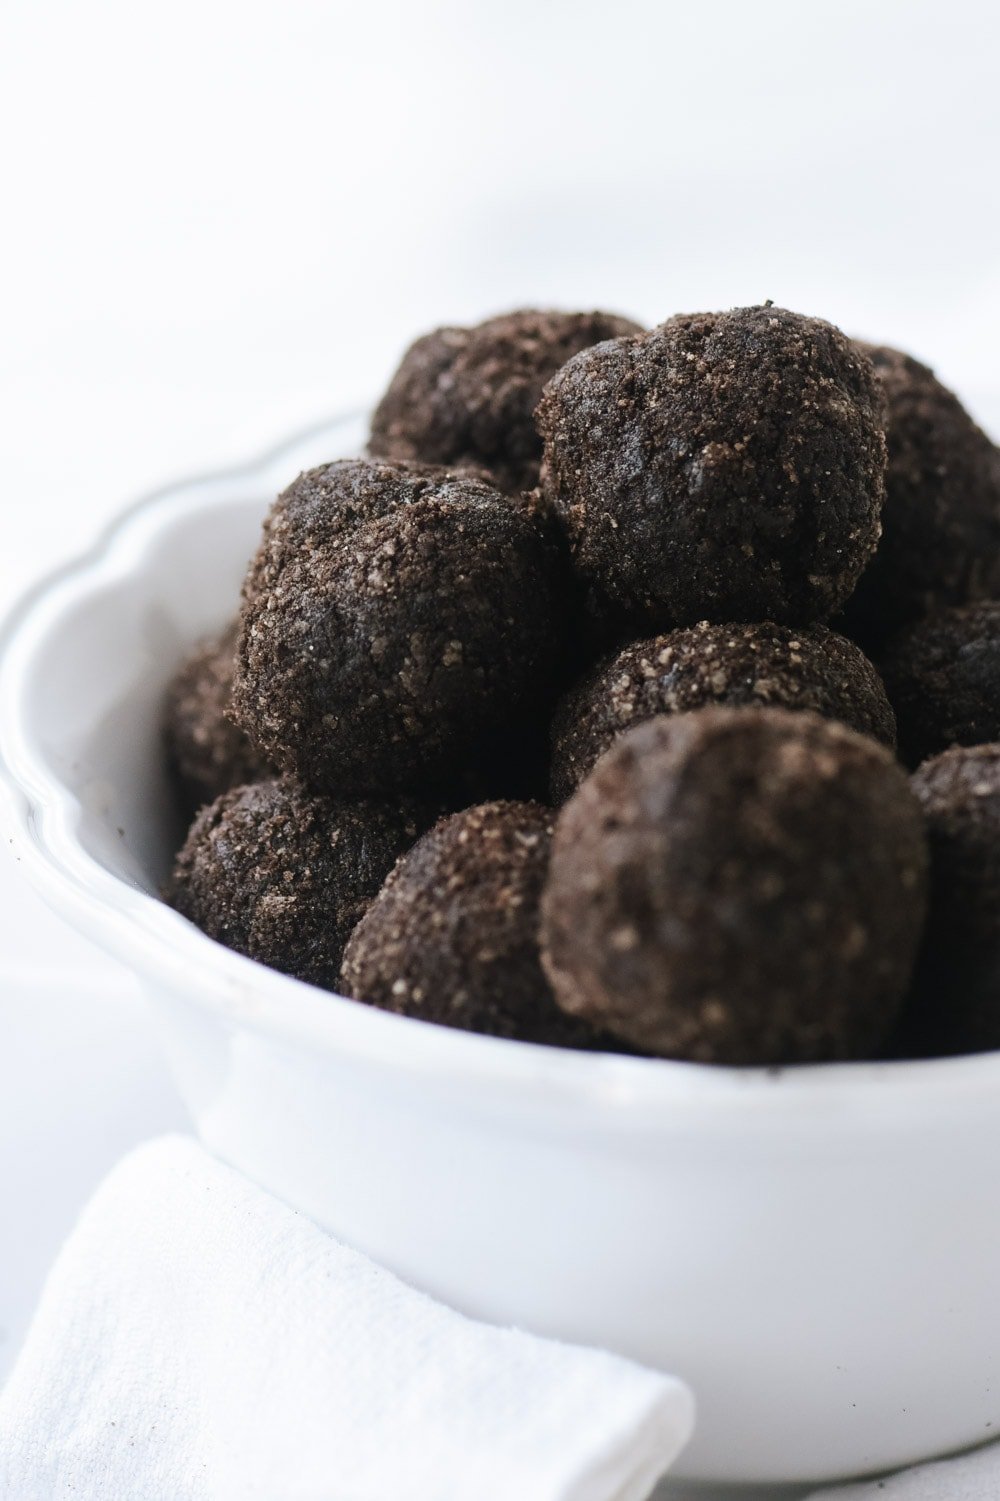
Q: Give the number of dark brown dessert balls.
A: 11